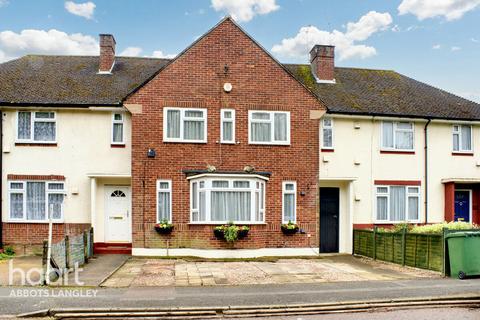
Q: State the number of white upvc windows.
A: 13